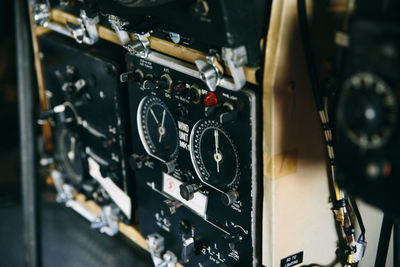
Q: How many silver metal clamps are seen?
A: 7